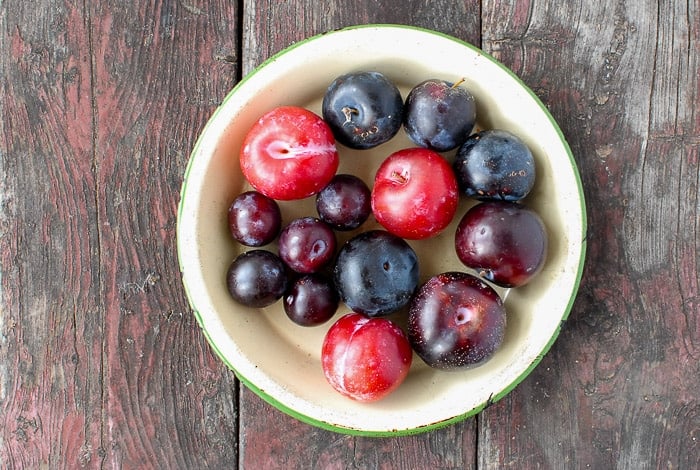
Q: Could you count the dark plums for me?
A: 11